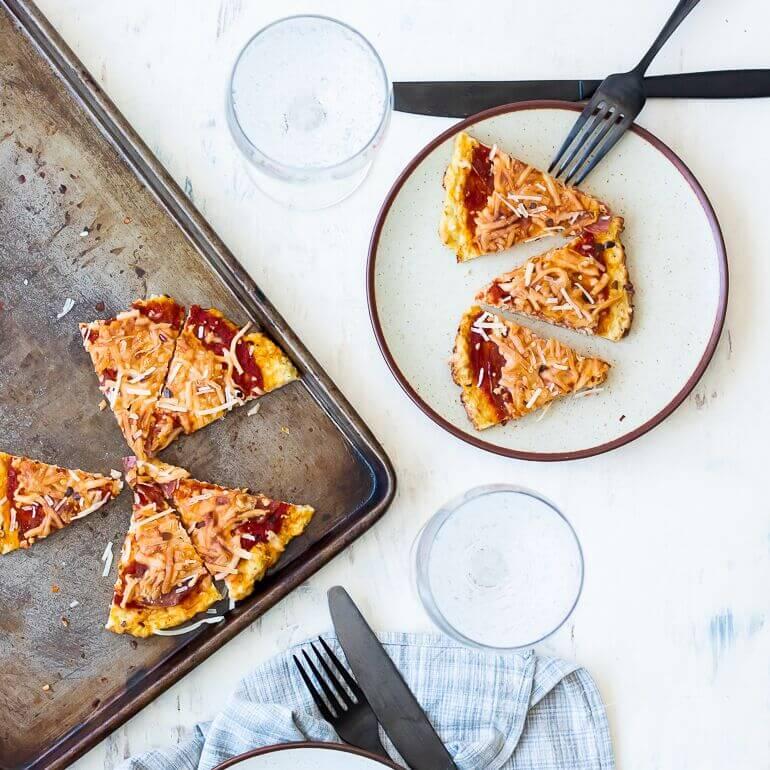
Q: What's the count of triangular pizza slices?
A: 8